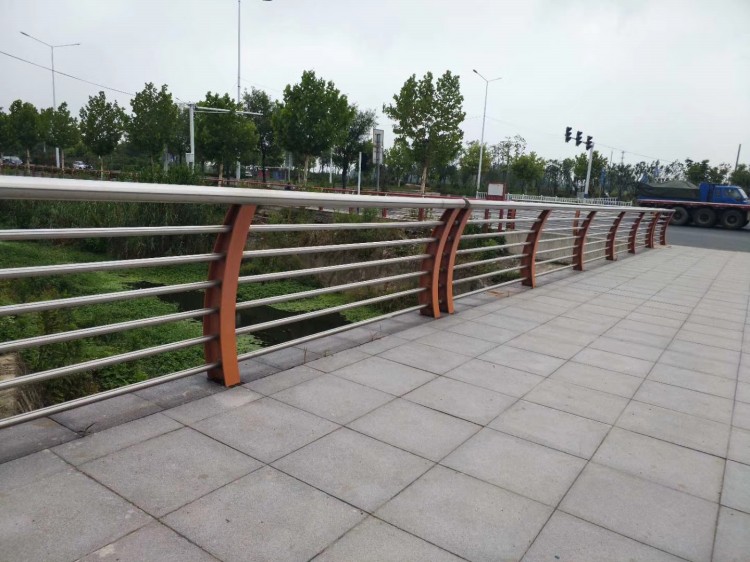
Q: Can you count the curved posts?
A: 9